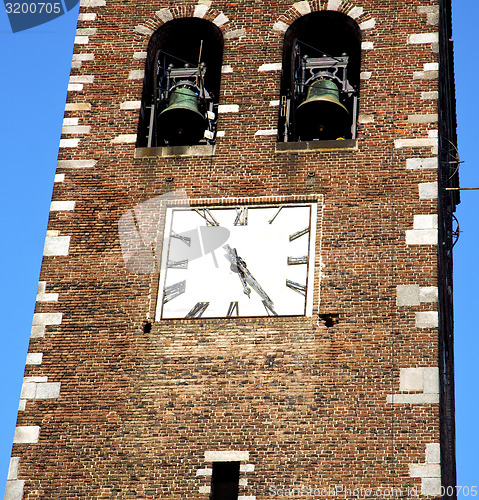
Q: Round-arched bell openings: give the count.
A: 2